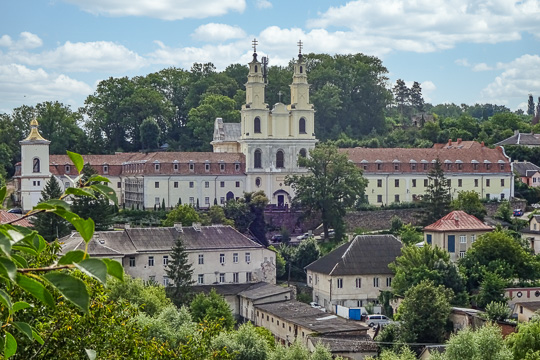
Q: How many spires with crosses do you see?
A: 2